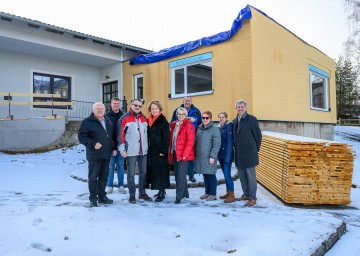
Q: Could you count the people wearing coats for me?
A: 9